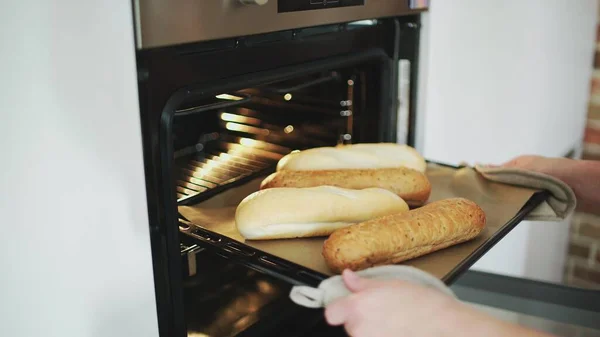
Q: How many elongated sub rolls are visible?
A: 4